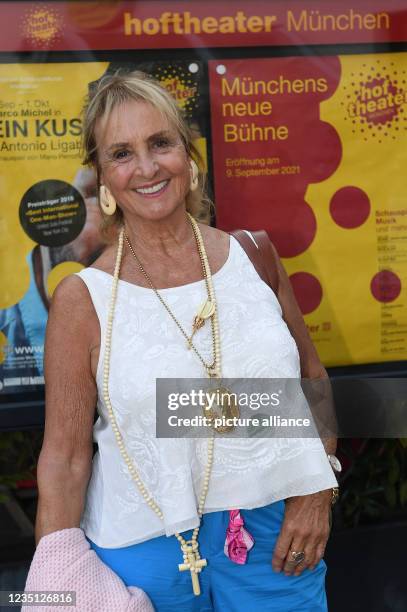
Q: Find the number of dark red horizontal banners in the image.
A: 1